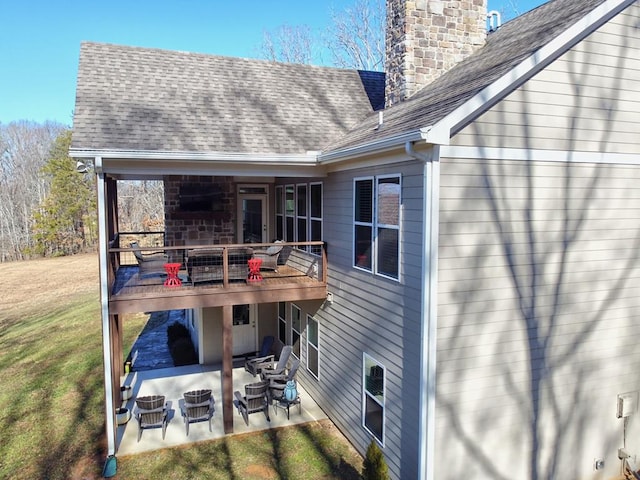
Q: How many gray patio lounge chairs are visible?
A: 6